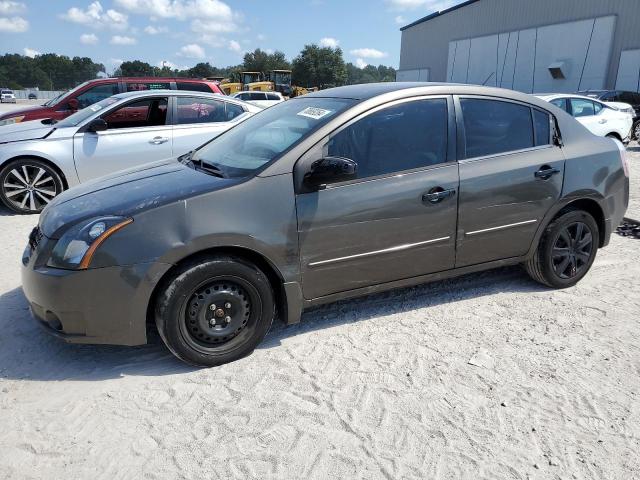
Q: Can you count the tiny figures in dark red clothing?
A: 0